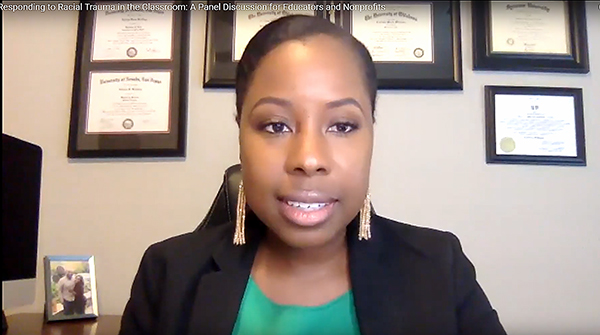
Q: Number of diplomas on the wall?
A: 6